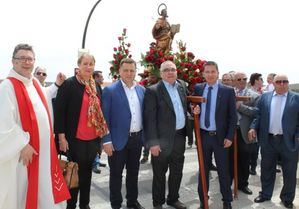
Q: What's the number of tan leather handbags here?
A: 1